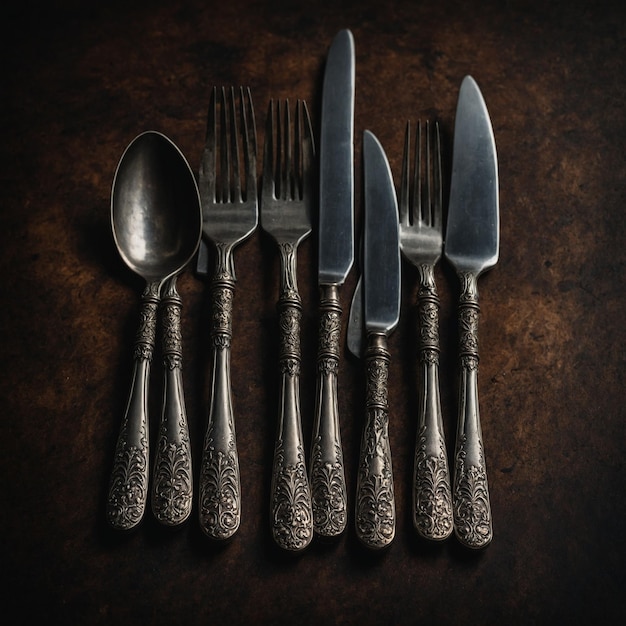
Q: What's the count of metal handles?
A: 8